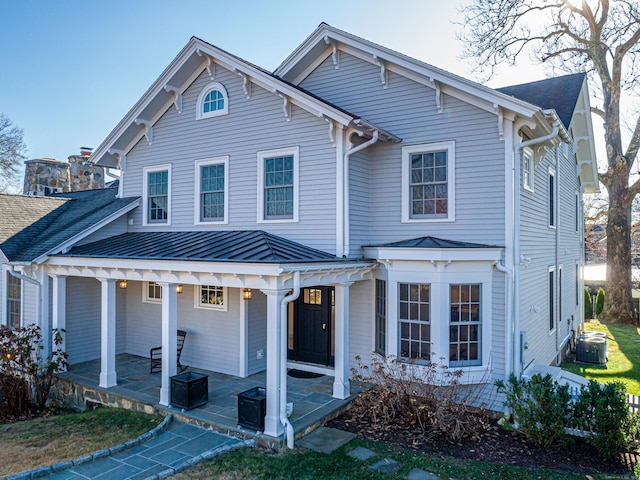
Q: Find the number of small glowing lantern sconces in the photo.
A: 3